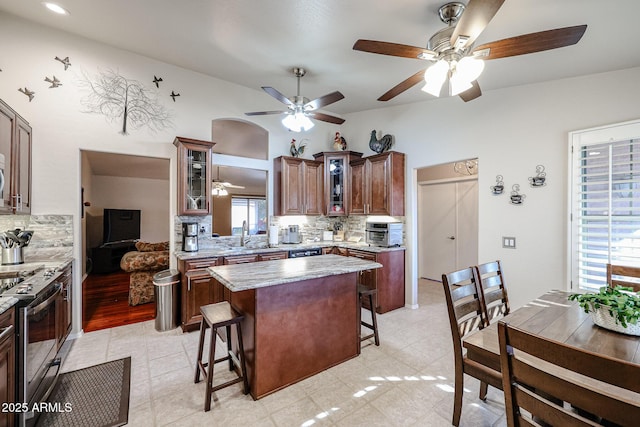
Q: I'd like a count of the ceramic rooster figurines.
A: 3